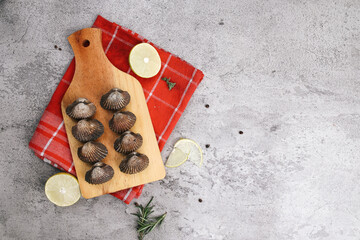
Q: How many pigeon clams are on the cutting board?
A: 8